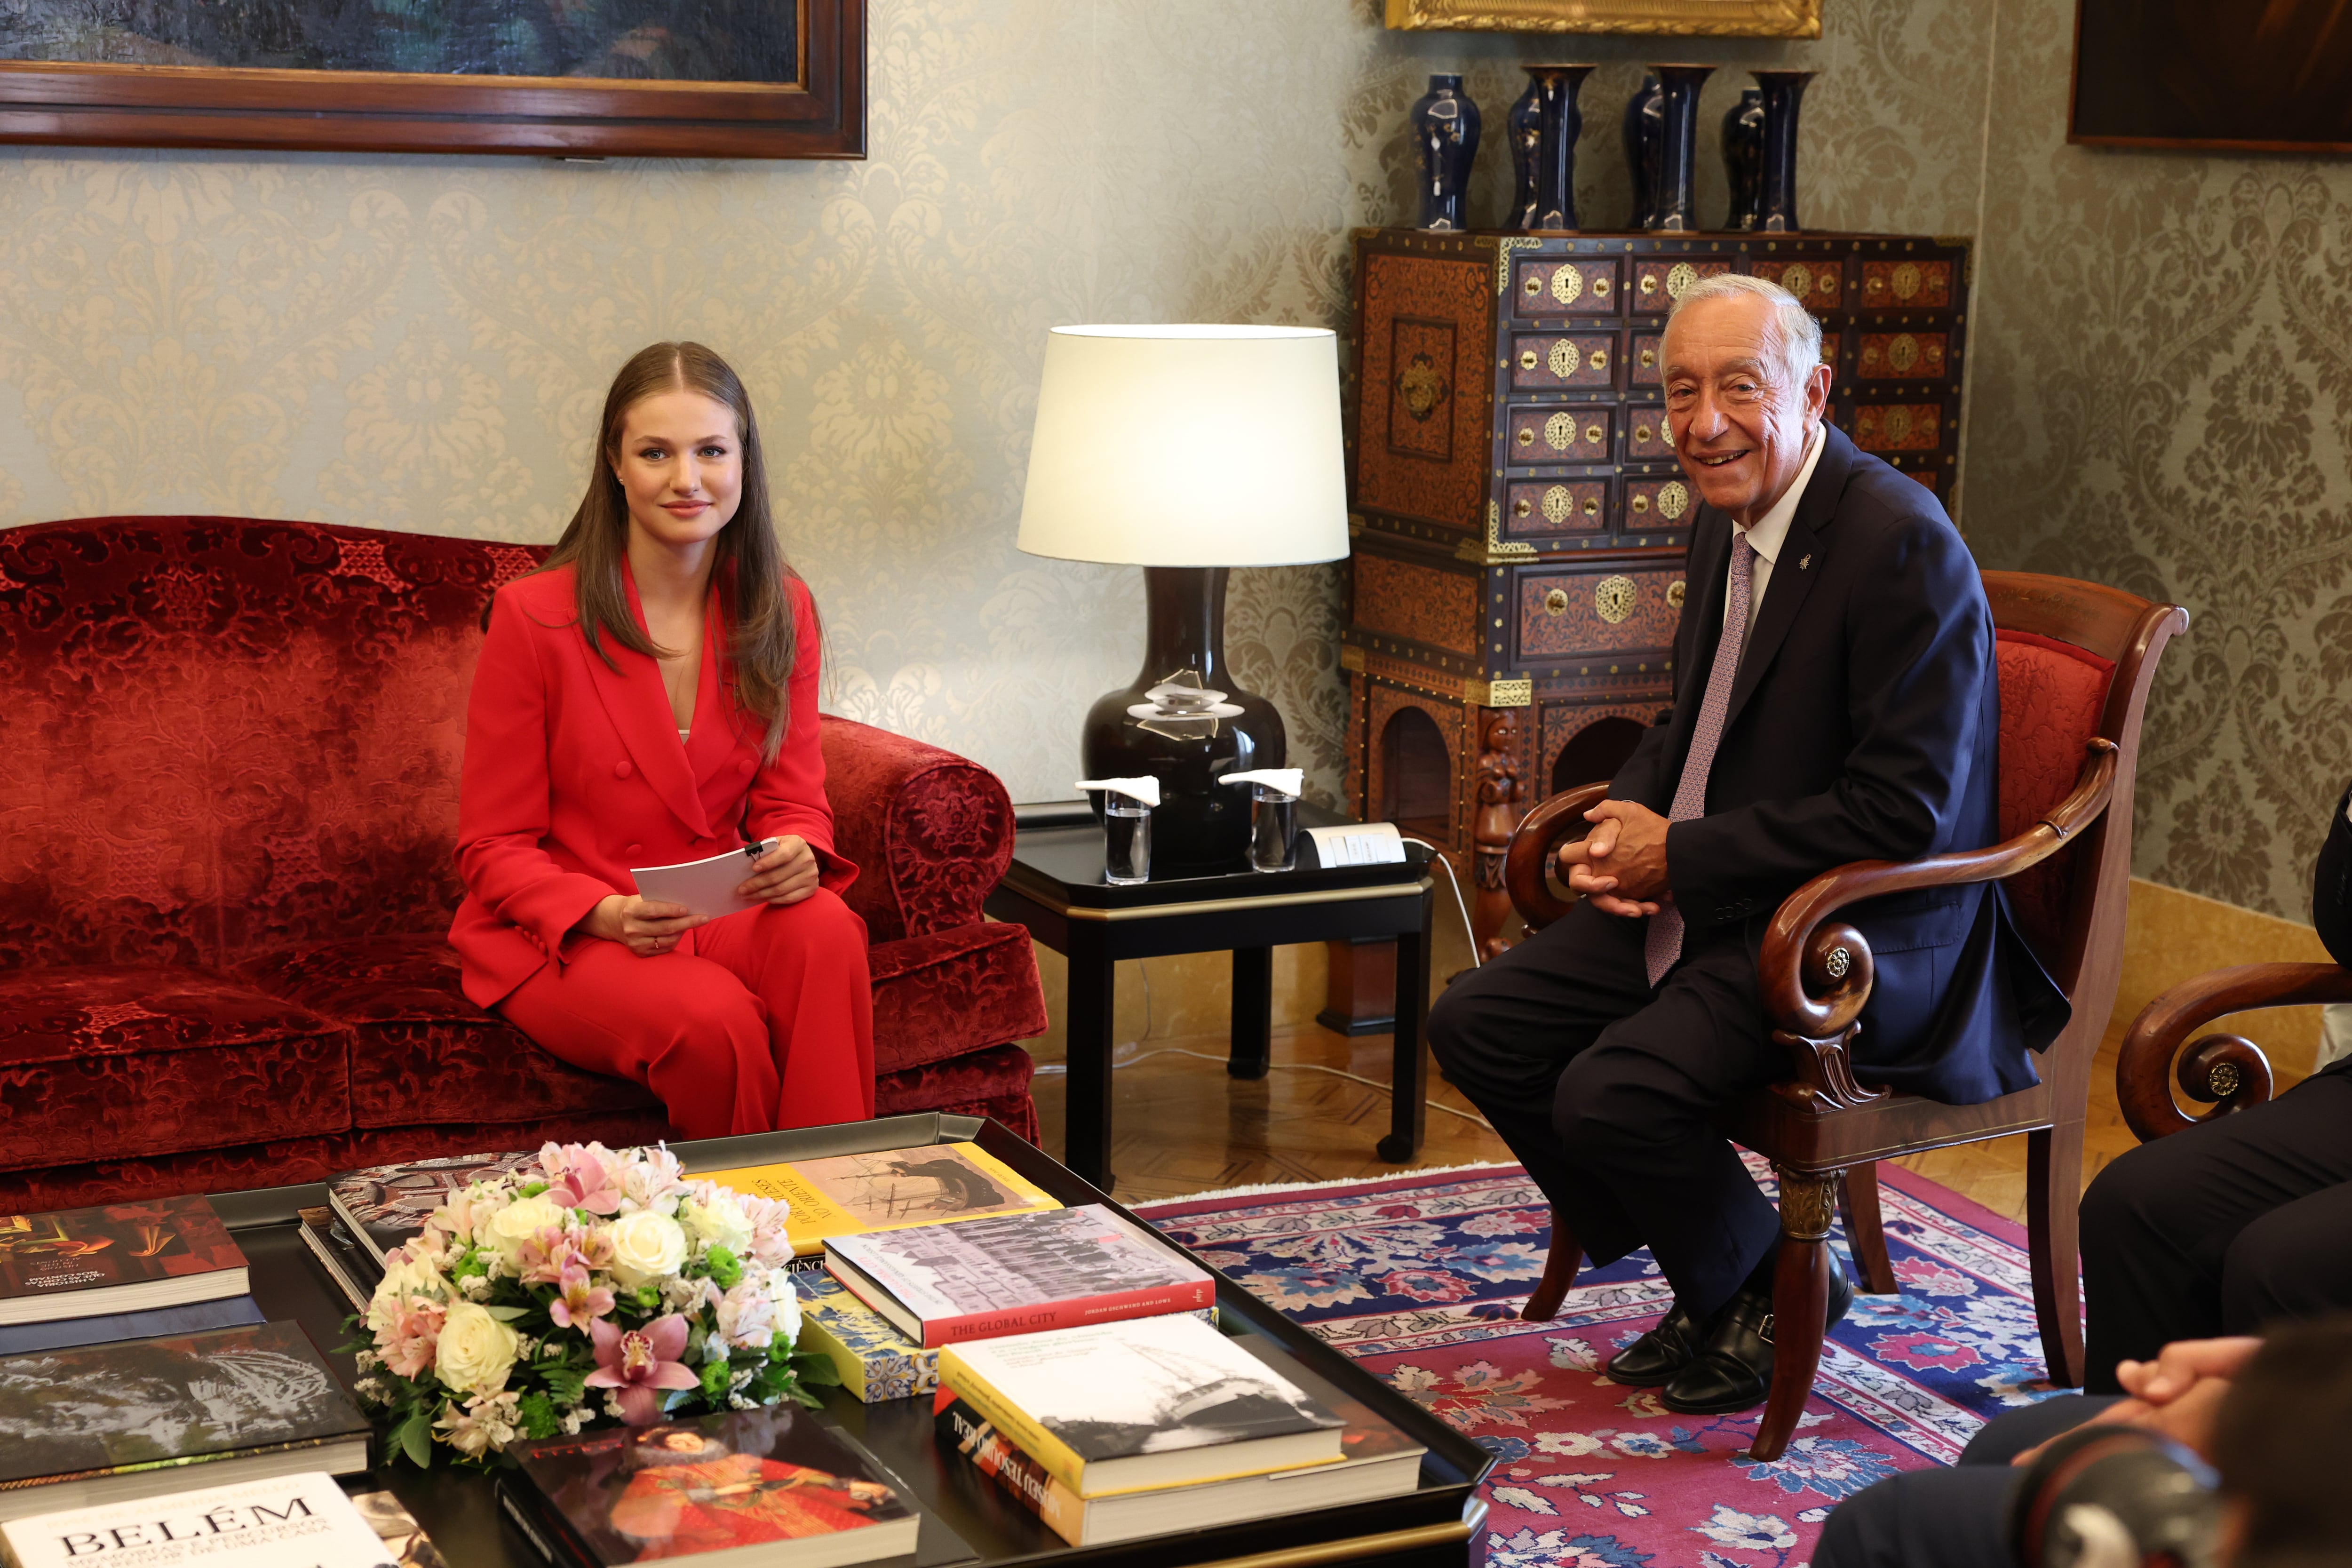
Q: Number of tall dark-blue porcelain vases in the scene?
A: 7